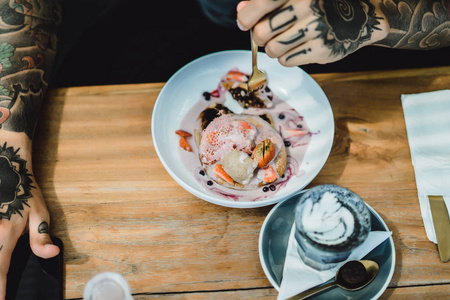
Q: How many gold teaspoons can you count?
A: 1